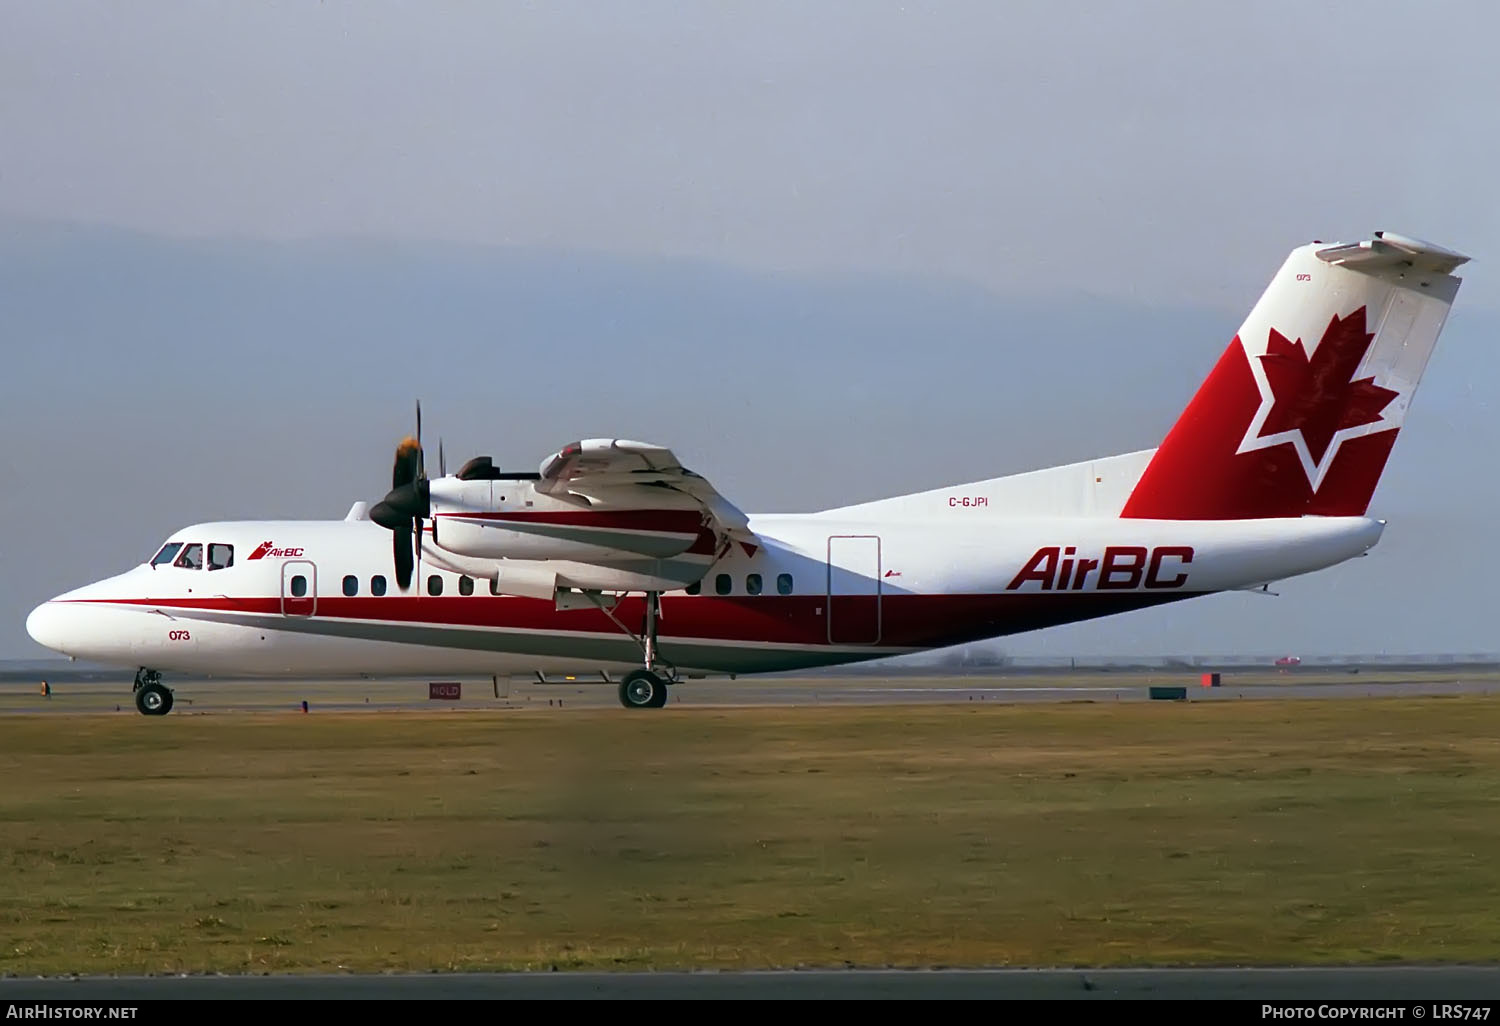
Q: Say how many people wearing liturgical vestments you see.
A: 0